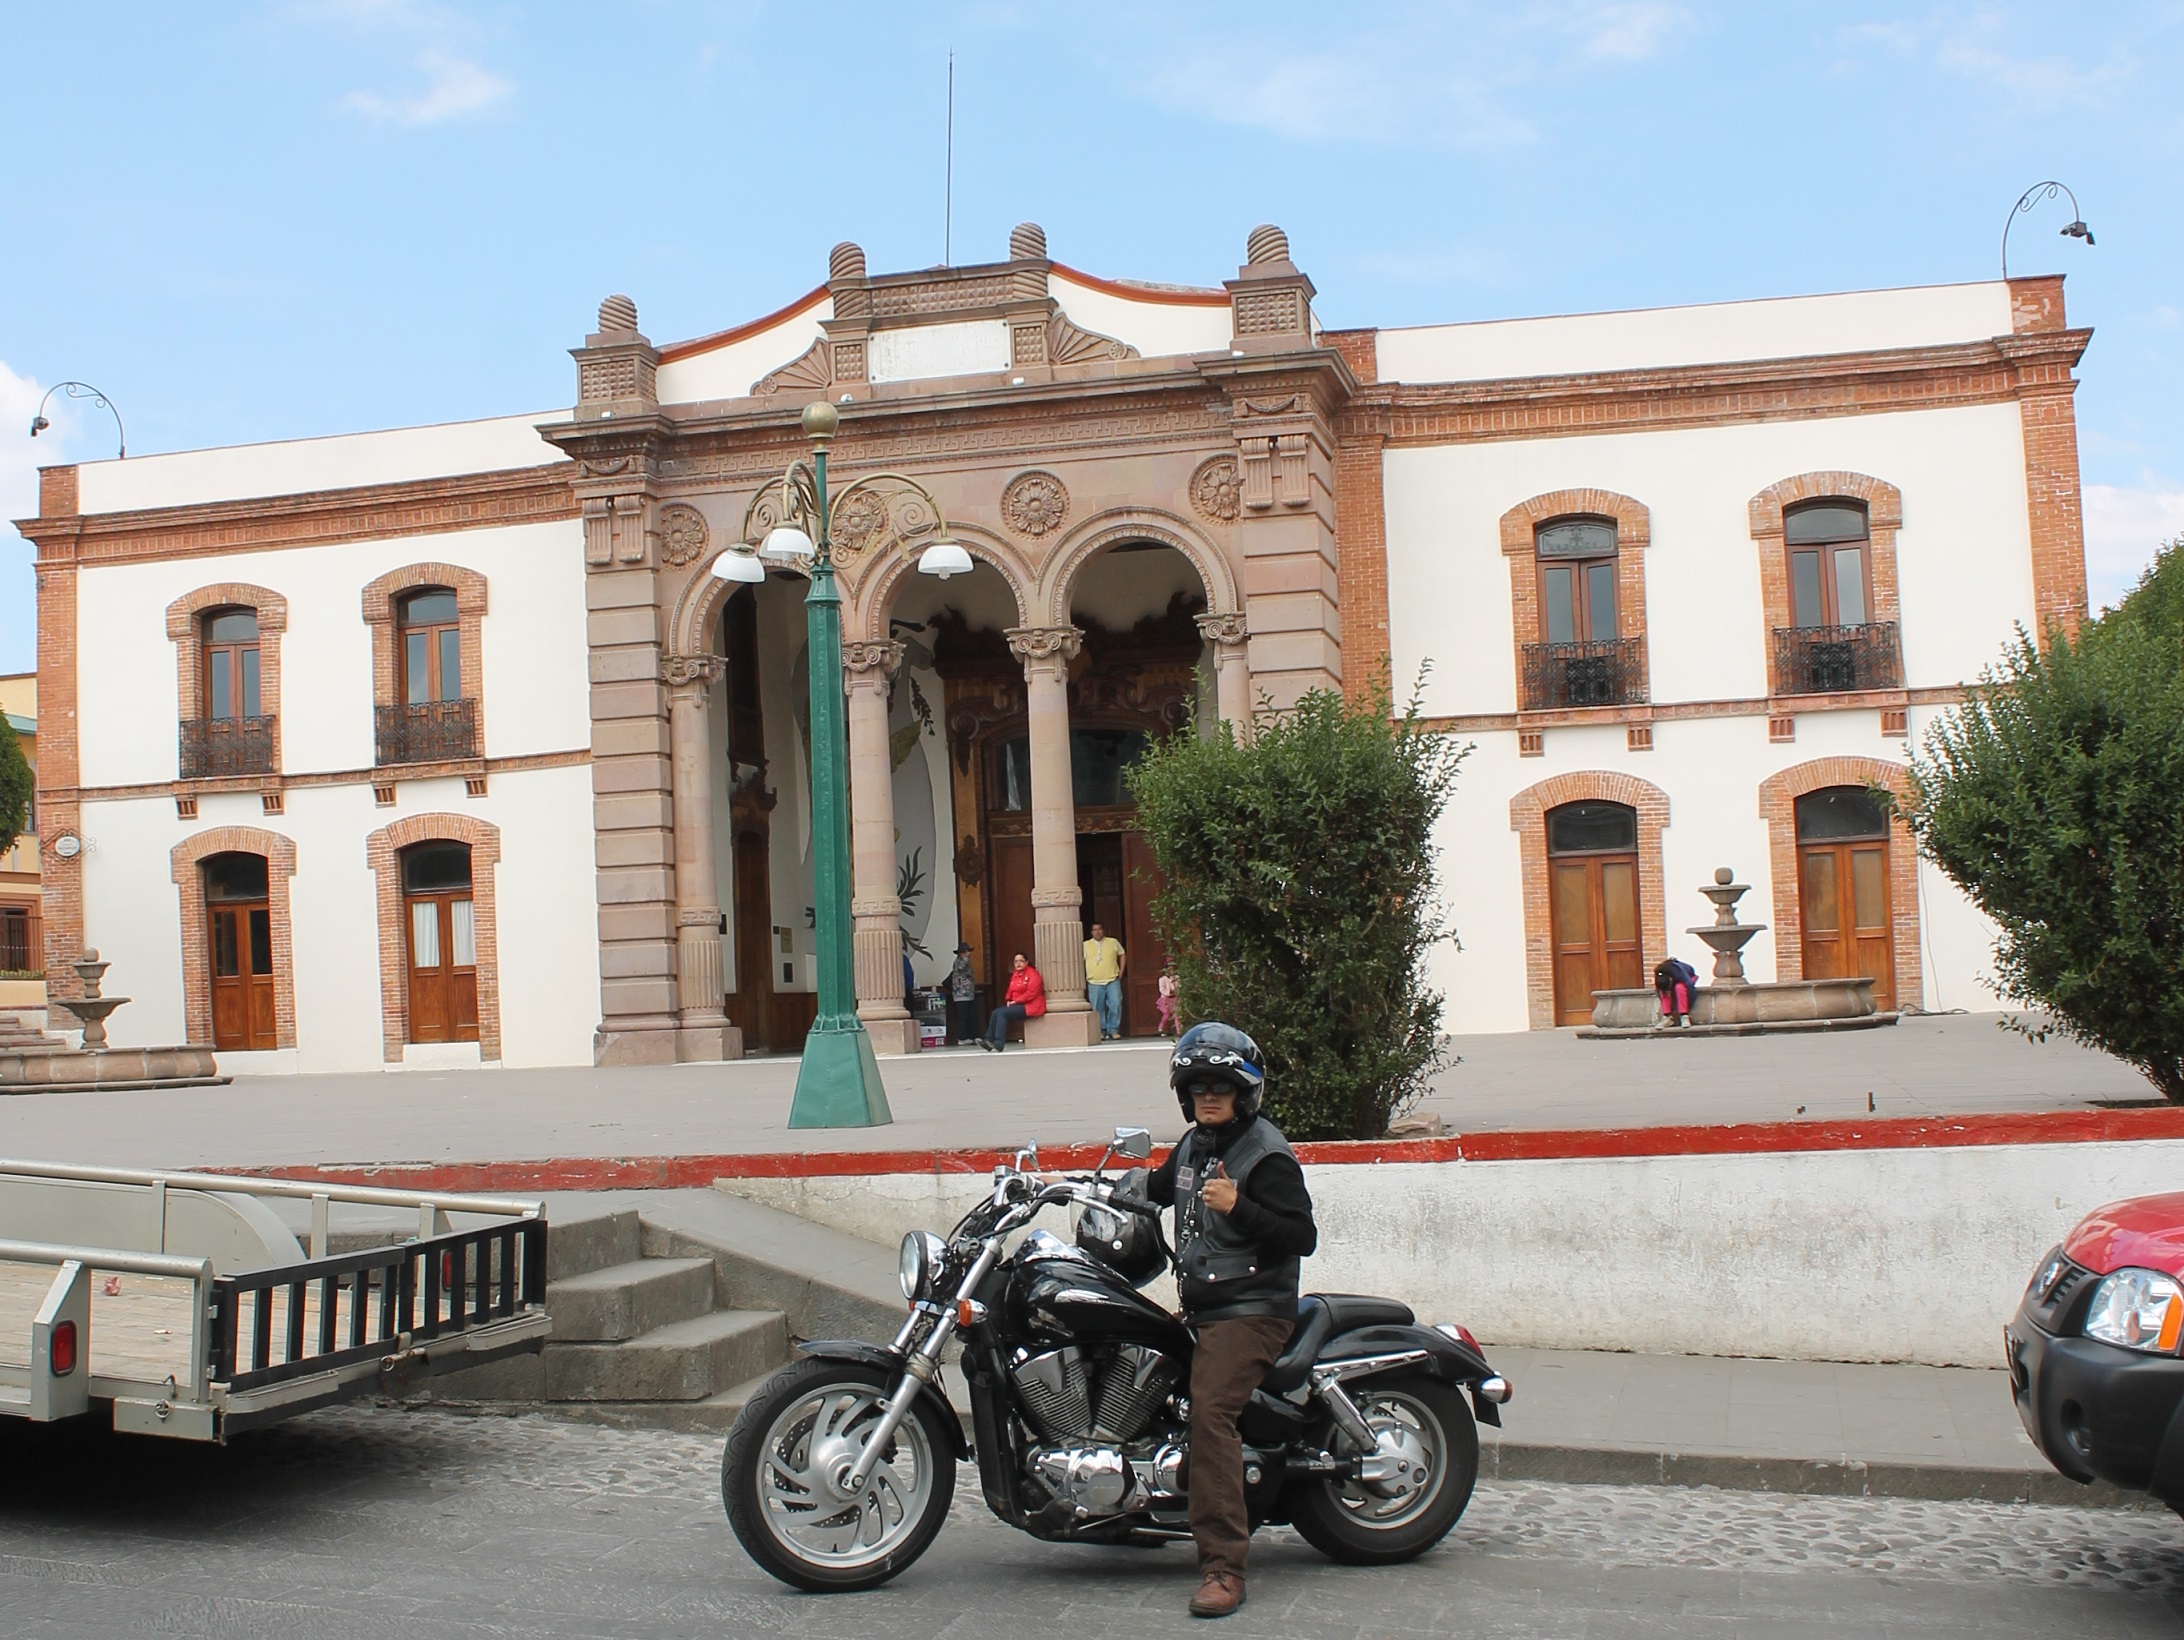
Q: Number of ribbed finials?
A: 4